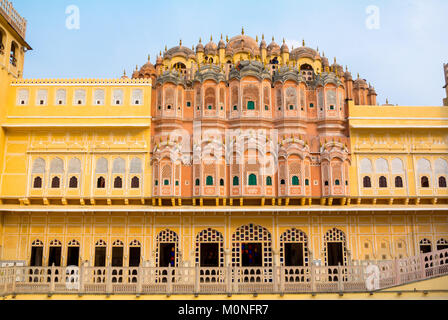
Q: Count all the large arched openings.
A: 5